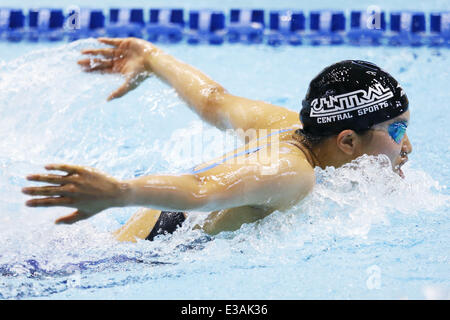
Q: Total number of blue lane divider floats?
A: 12